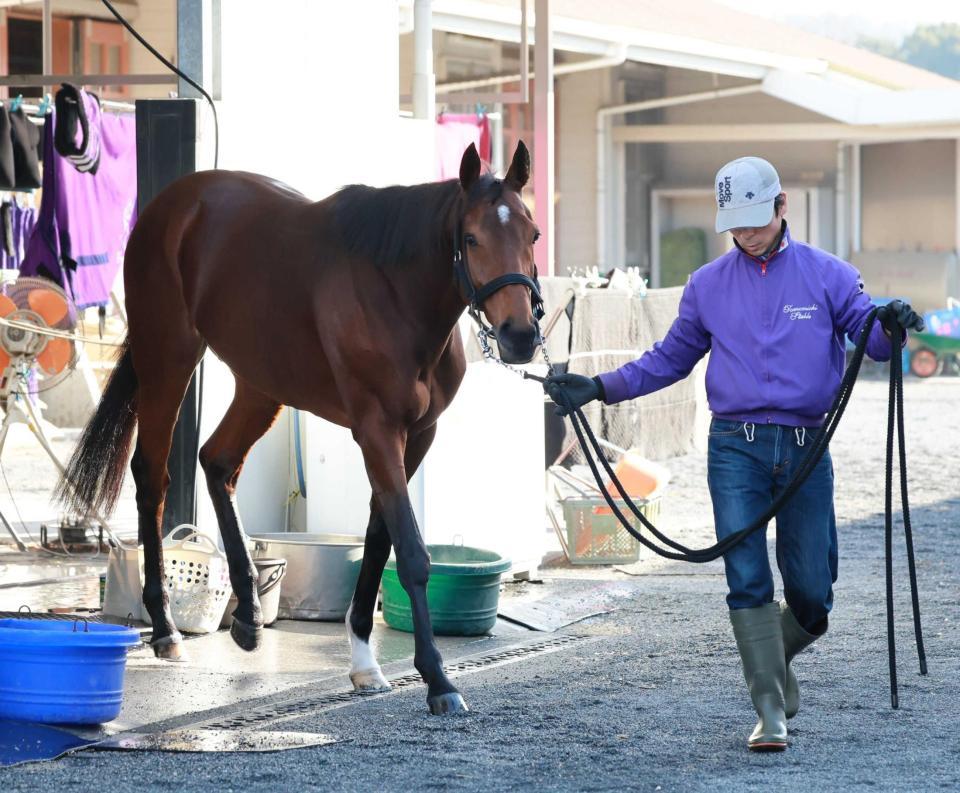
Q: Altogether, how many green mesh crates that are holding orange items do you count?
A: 1